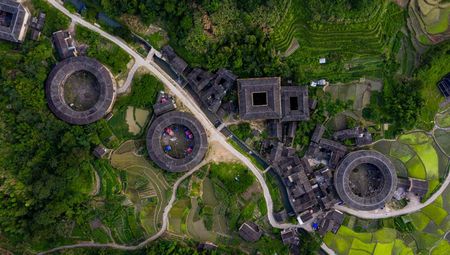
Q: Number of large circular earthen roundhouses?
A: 3